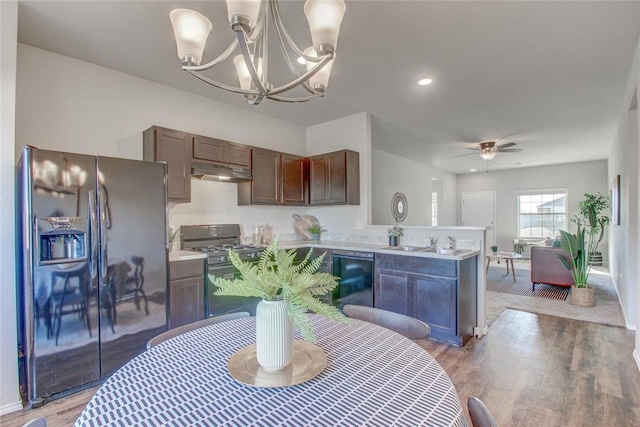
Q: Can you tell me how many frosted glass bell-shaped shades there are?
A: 5